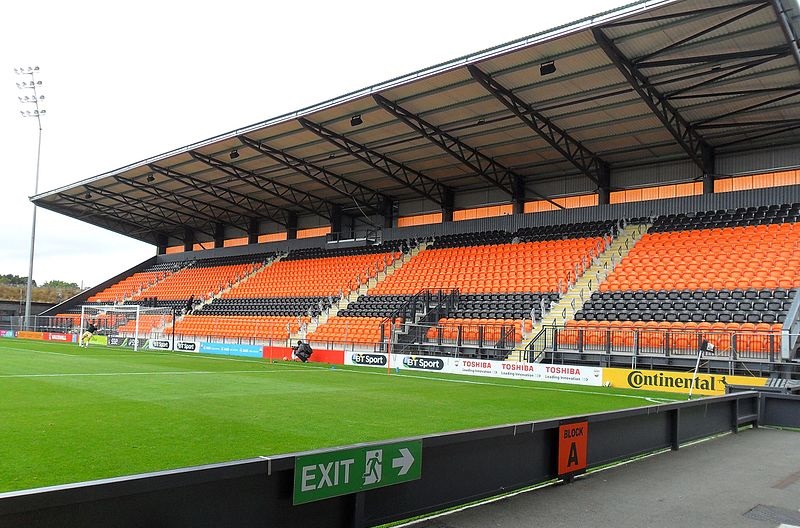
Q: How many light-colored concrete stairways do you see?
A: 4